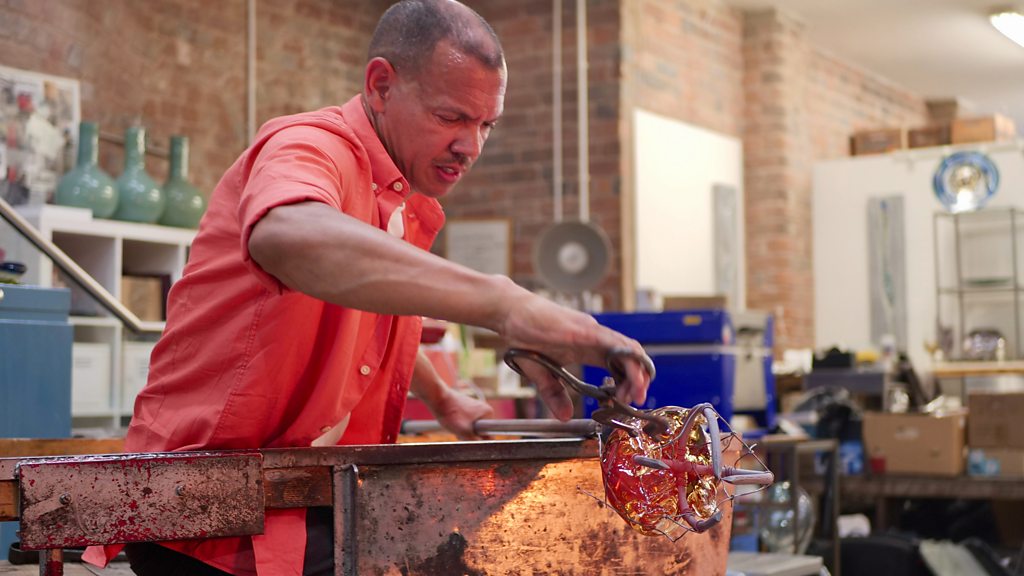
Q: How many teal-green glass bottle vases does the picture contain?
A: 3